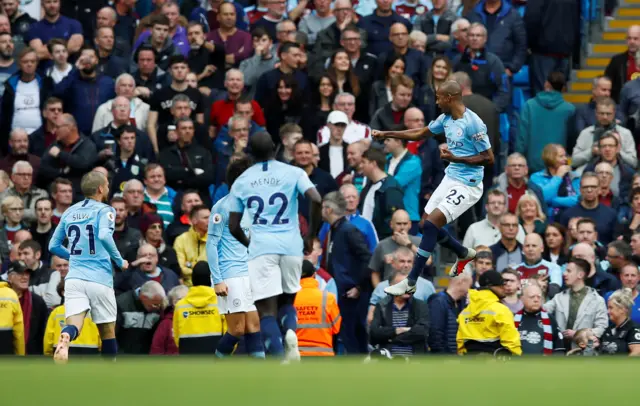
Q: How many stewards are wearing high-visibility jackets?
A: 5